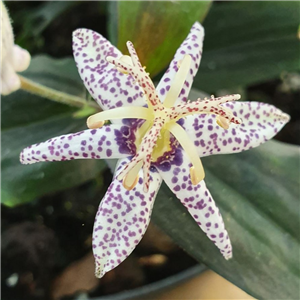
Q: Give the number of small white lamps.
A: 0